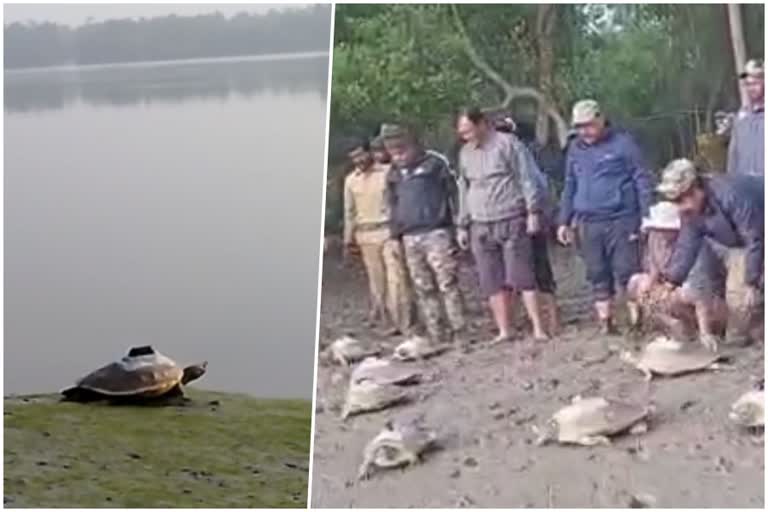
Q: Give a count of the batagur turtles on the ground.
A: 9